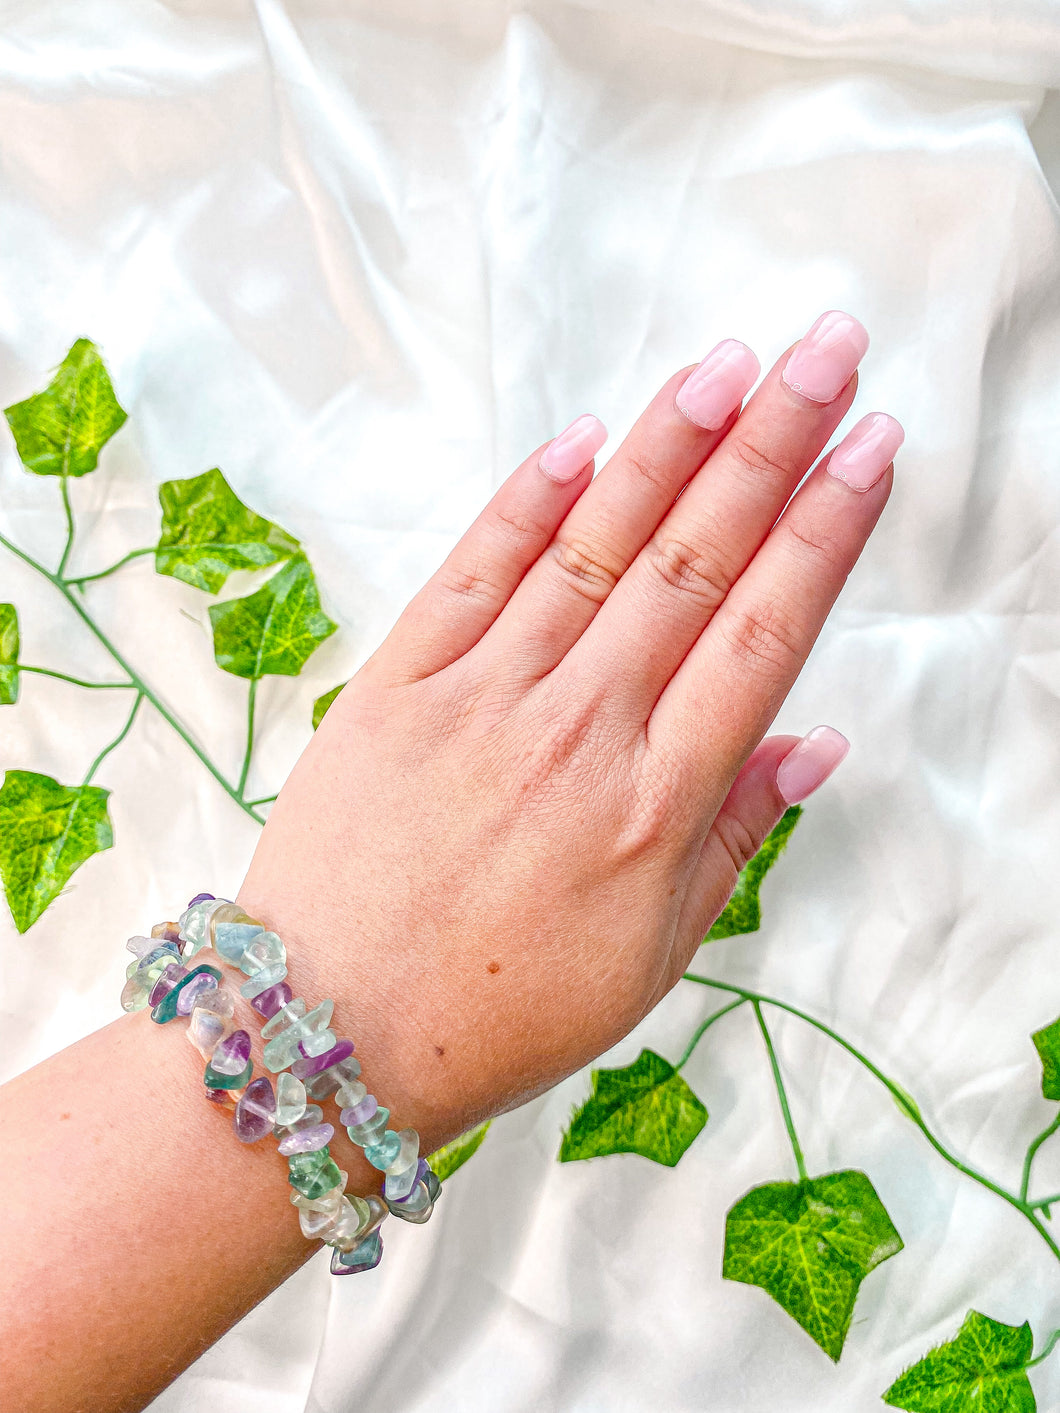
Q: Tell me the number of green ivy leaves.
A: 12